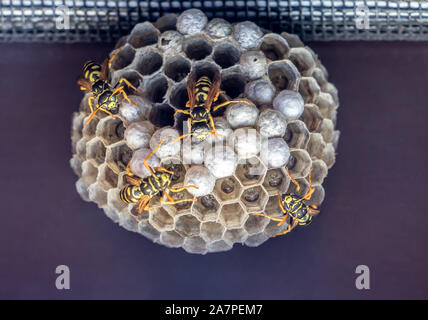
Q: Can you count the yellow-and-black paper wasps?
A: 4